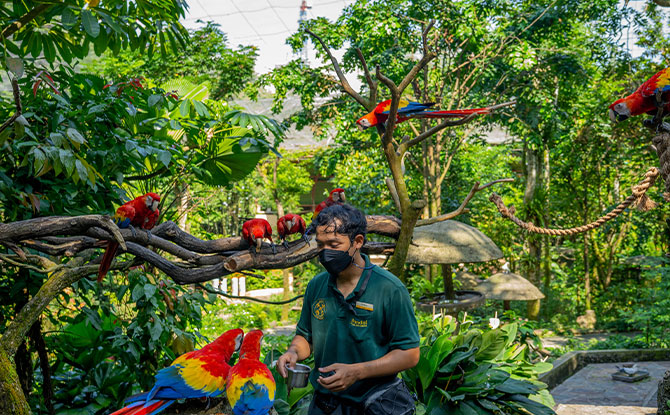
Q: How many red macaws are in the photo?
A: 8